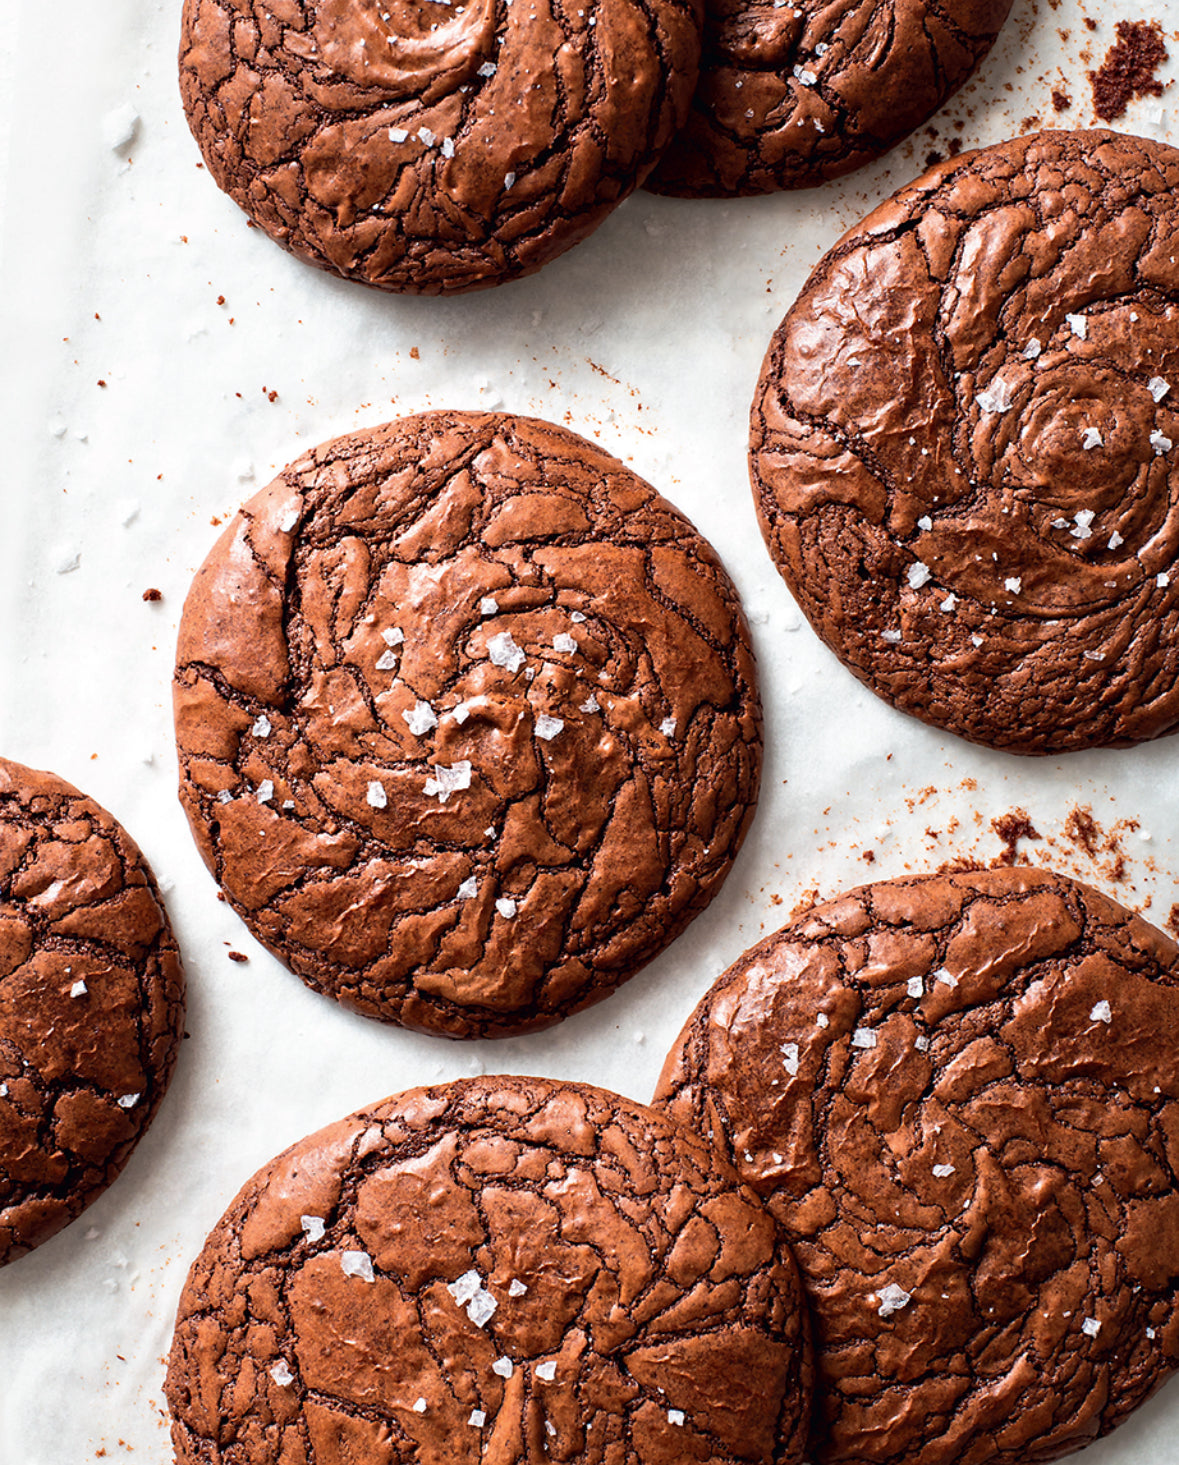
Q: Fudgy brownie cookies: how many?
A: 7